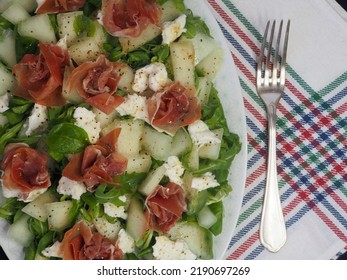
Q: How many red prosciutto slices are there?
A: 9